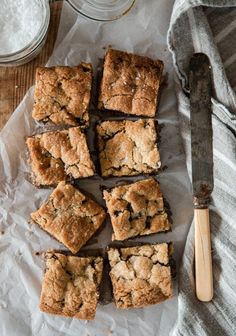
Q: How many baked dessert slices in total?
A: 8